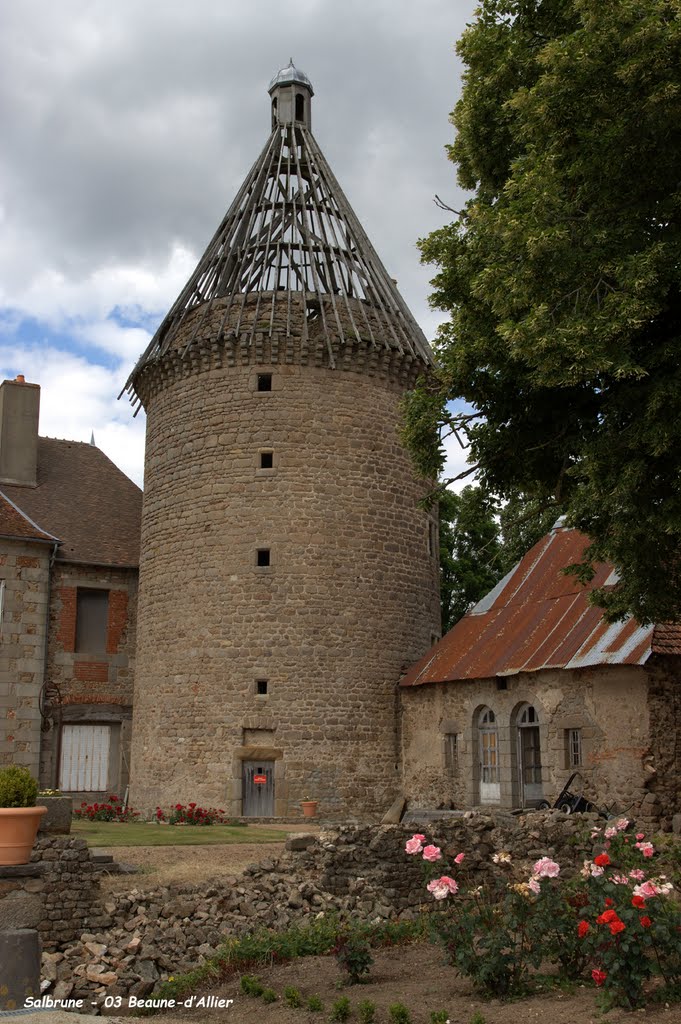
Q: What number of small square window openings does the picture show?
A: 4